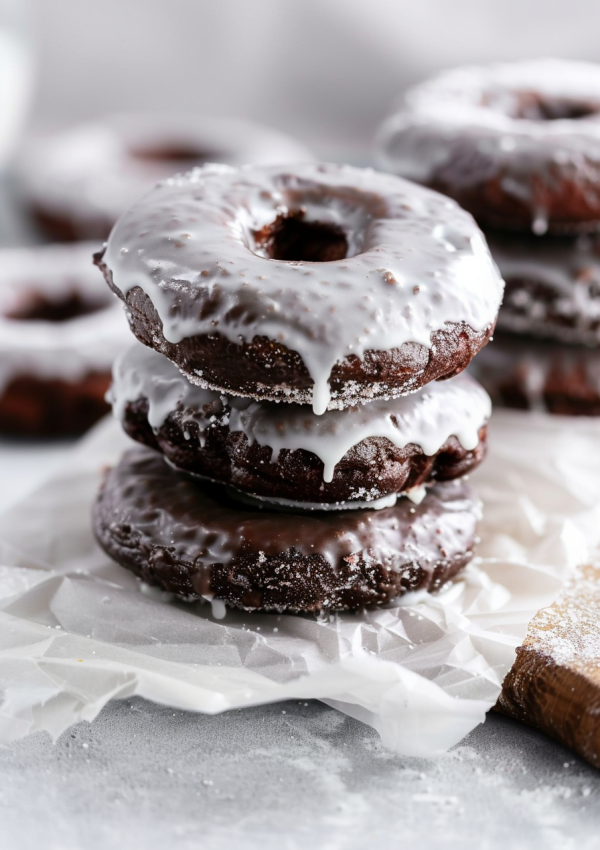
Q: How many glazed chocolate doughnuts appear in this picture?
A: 8